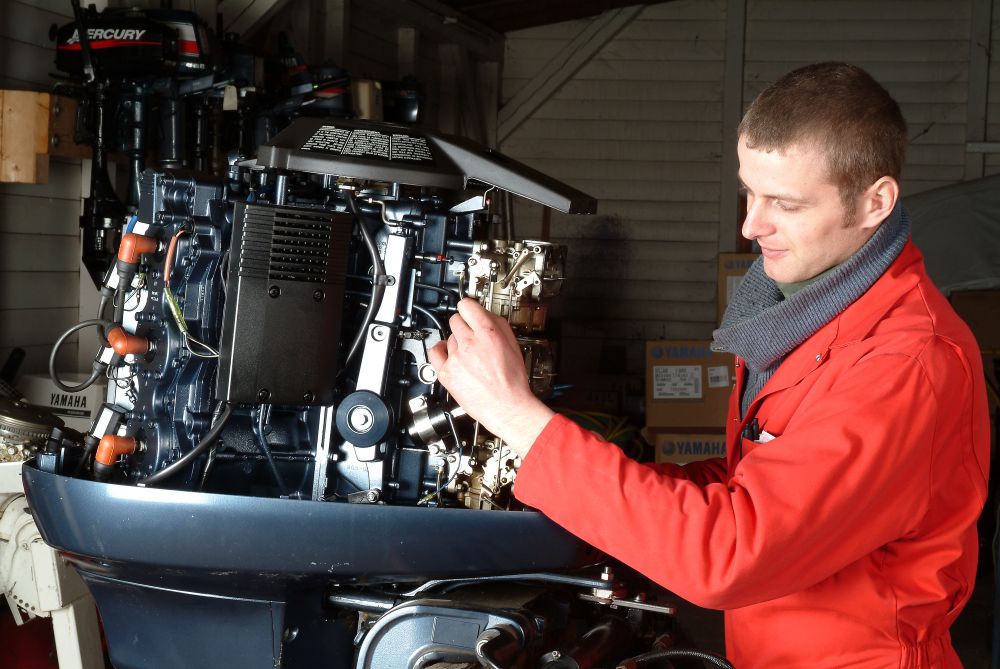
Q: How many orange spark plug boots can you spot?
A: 3